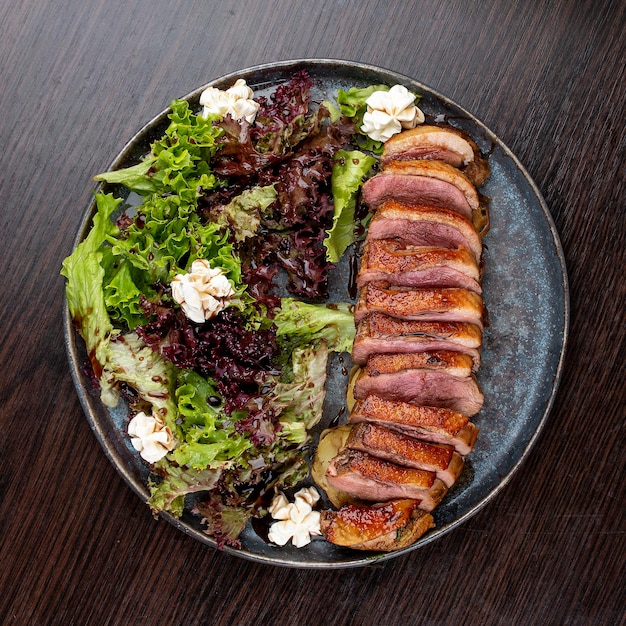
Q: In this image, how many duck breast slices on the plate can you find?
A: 11